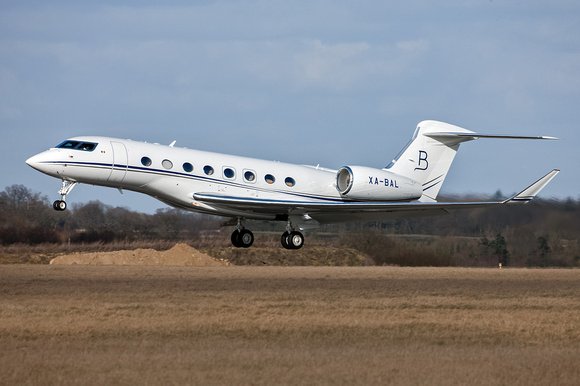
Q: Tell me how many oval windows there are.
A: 8